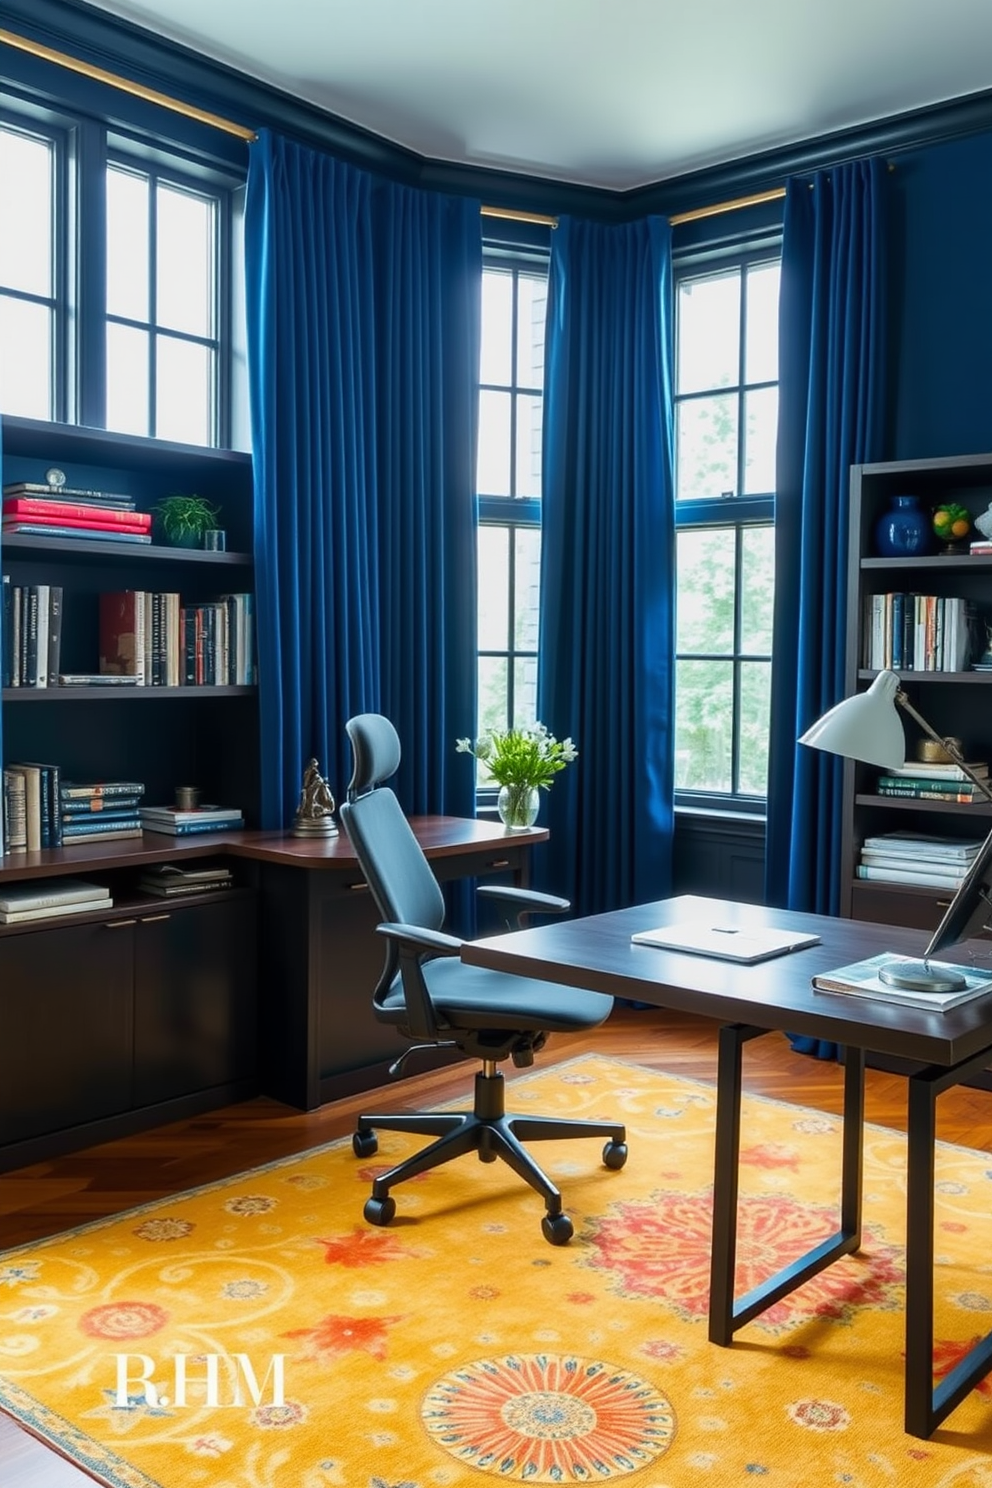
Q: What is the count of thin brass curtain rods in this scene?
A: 3